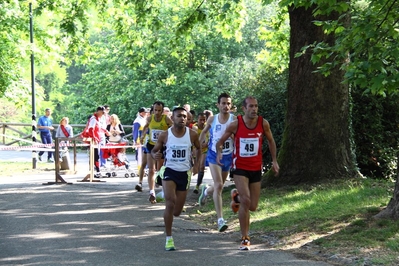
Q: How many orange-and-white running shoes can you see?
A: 2